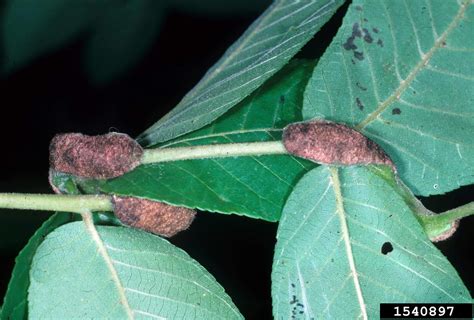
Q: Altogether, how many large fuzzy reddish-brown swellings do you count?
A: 3